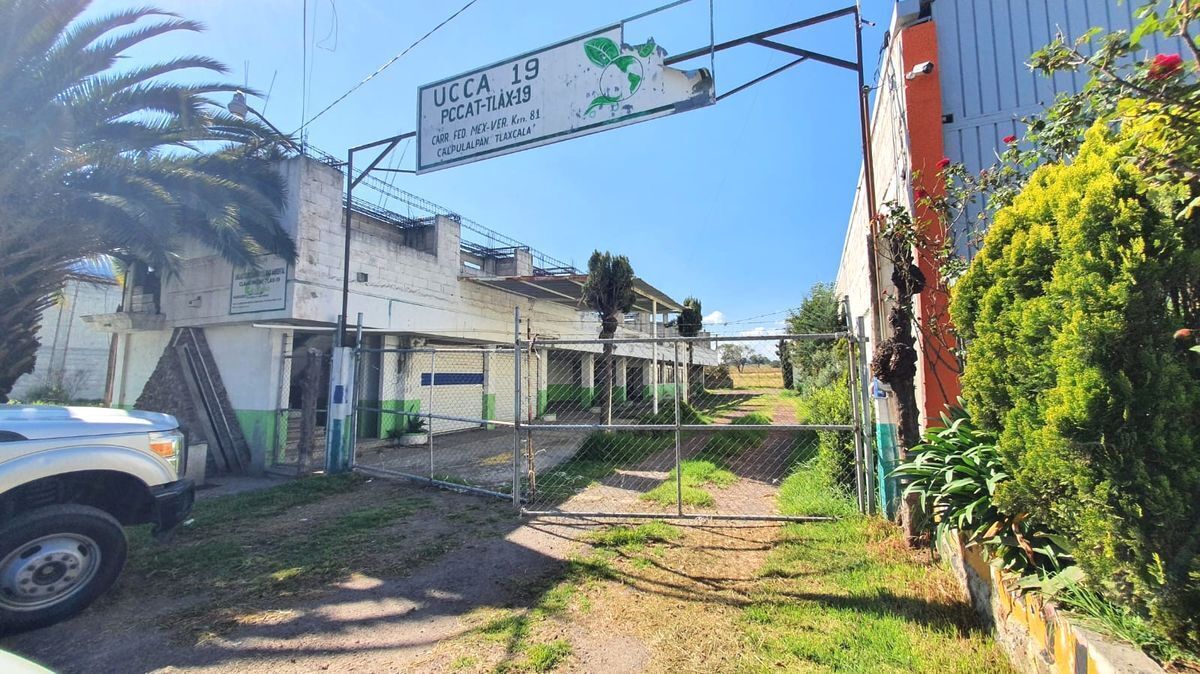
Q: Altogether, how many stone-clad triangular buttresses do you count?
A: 1